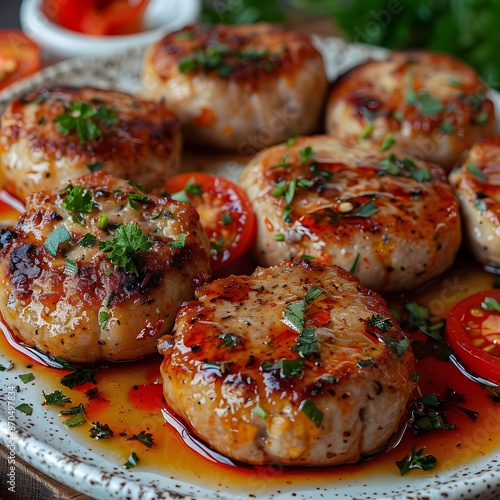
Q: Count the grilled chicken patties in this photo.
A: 7